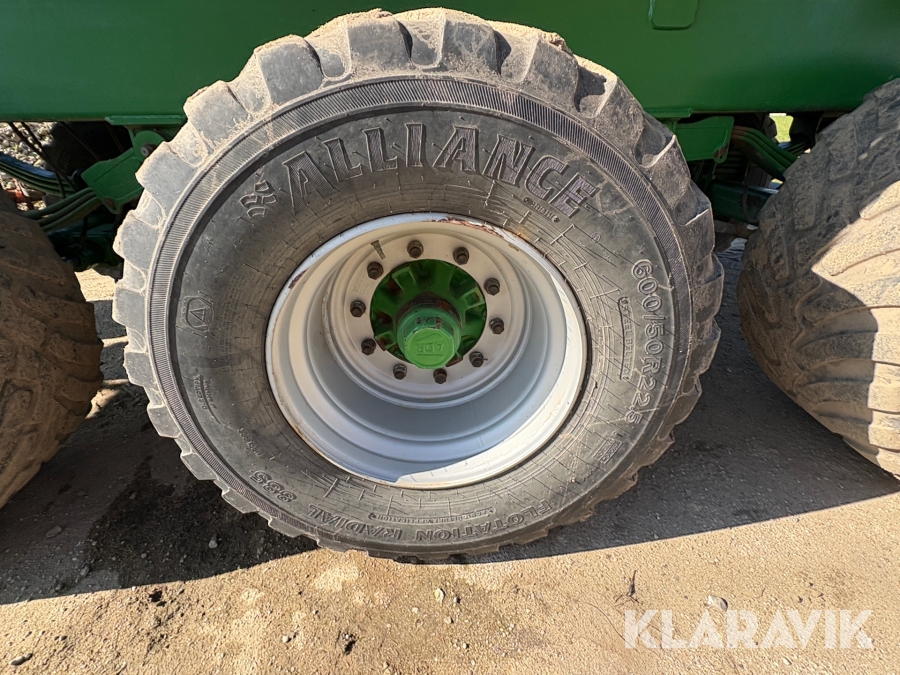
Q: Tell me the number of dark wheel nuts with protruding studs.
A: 10